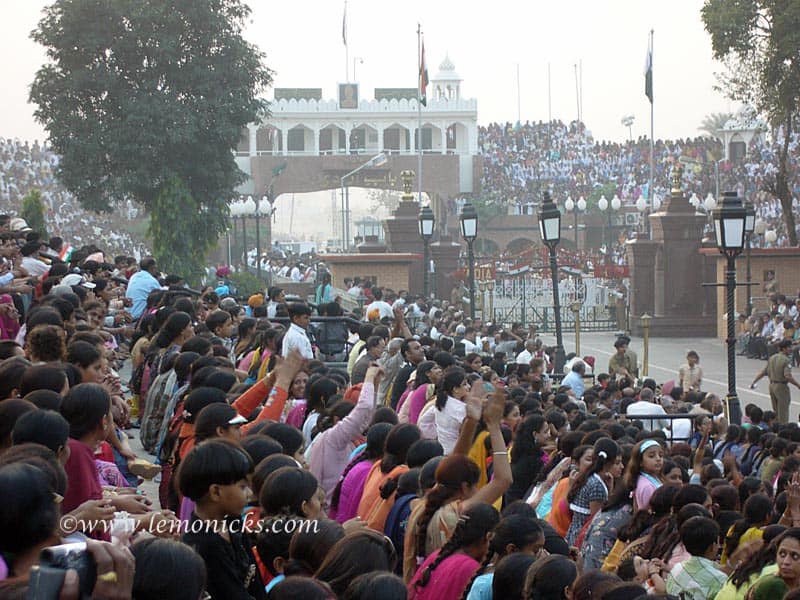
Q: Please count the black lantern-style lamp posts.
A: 5